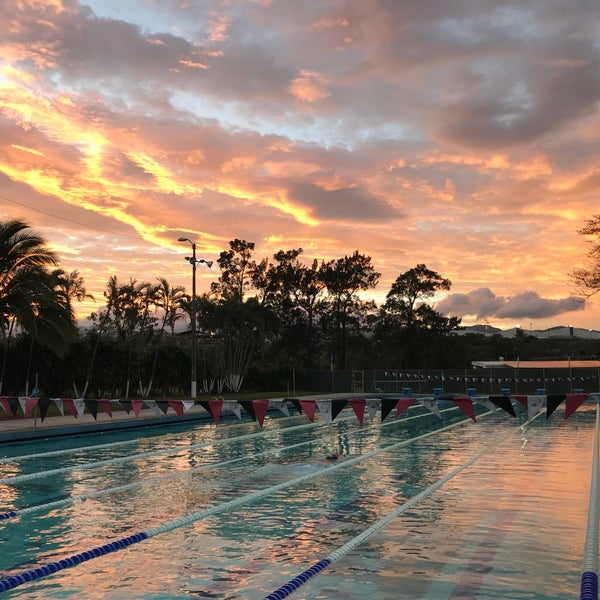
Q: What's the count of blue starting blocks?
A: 6